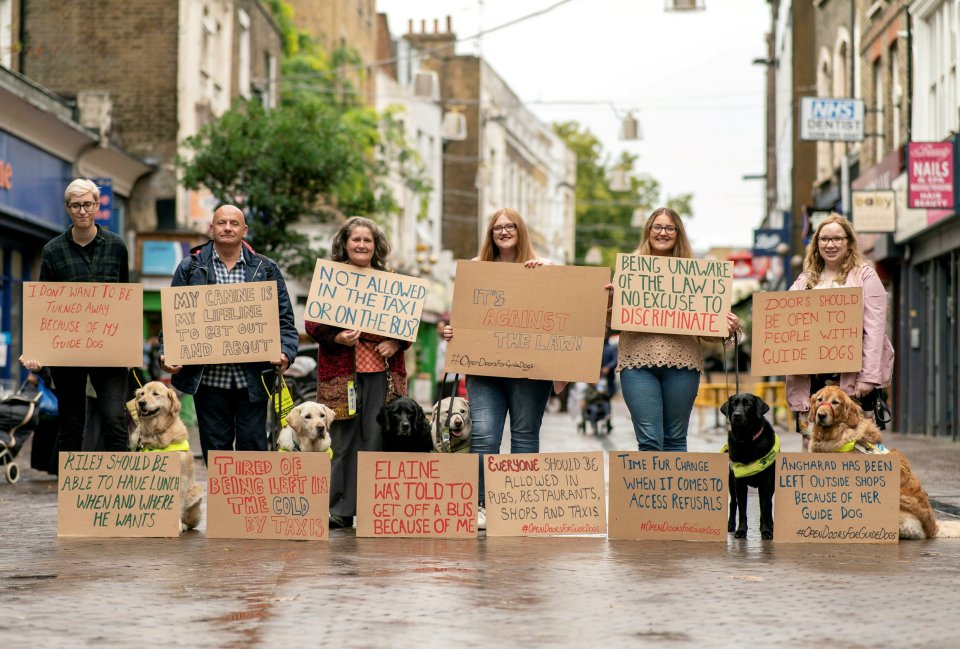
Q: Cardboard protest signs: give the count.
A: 12